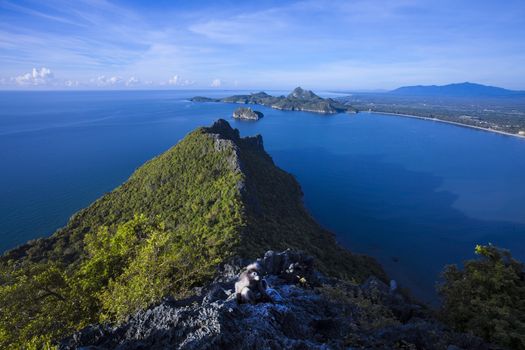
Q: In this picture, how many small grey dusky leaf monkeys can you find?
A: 1